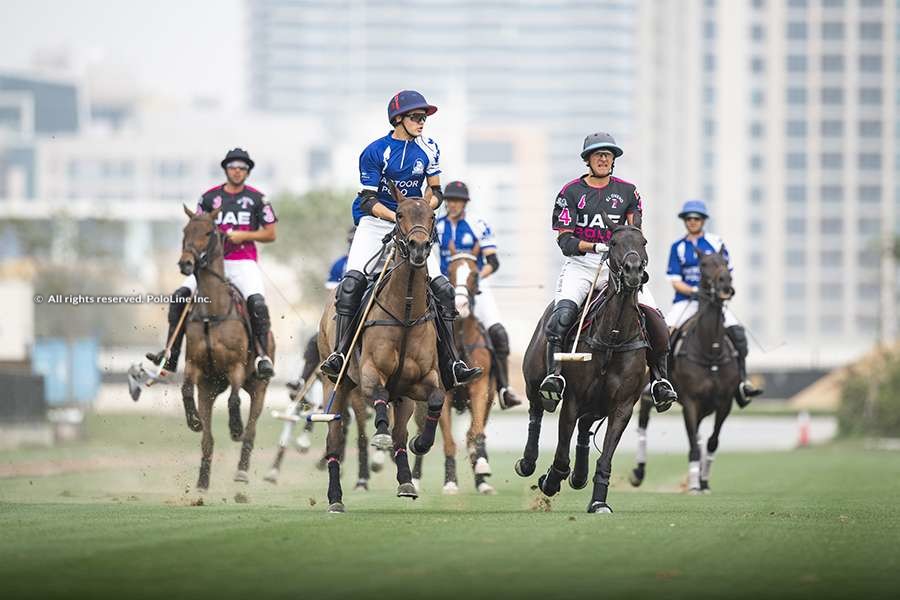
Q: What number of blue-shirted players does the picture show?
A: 4